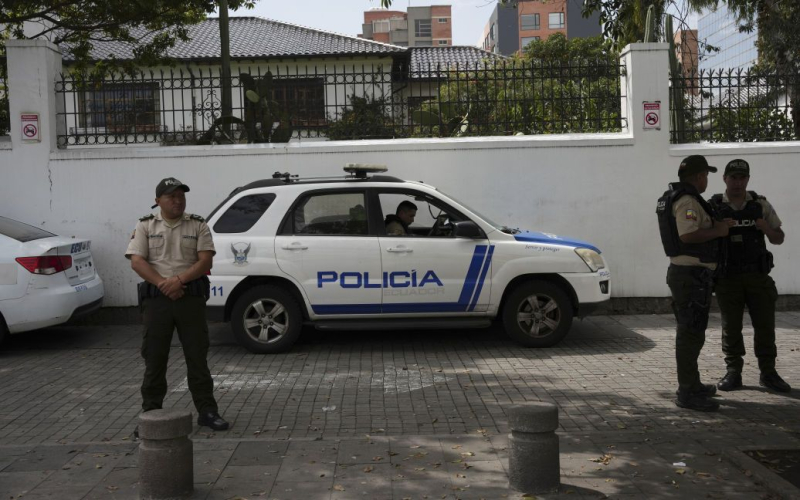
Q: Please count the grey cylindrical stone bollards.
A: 2